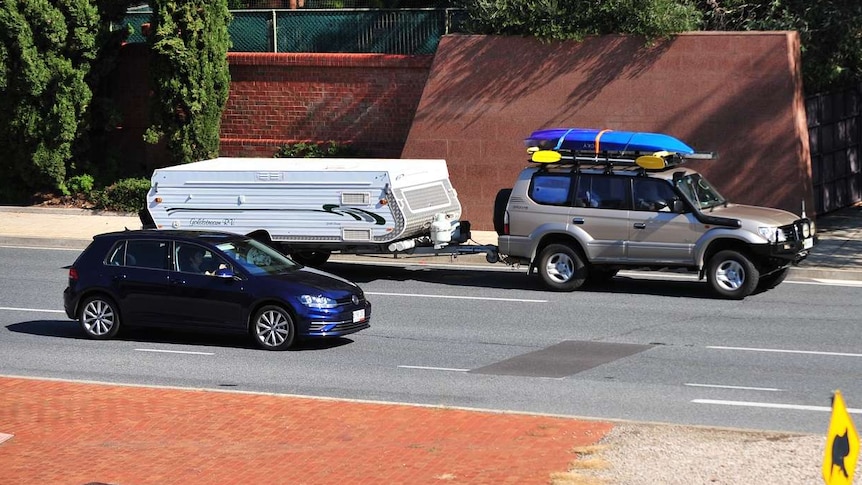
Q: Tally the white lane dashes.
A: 7